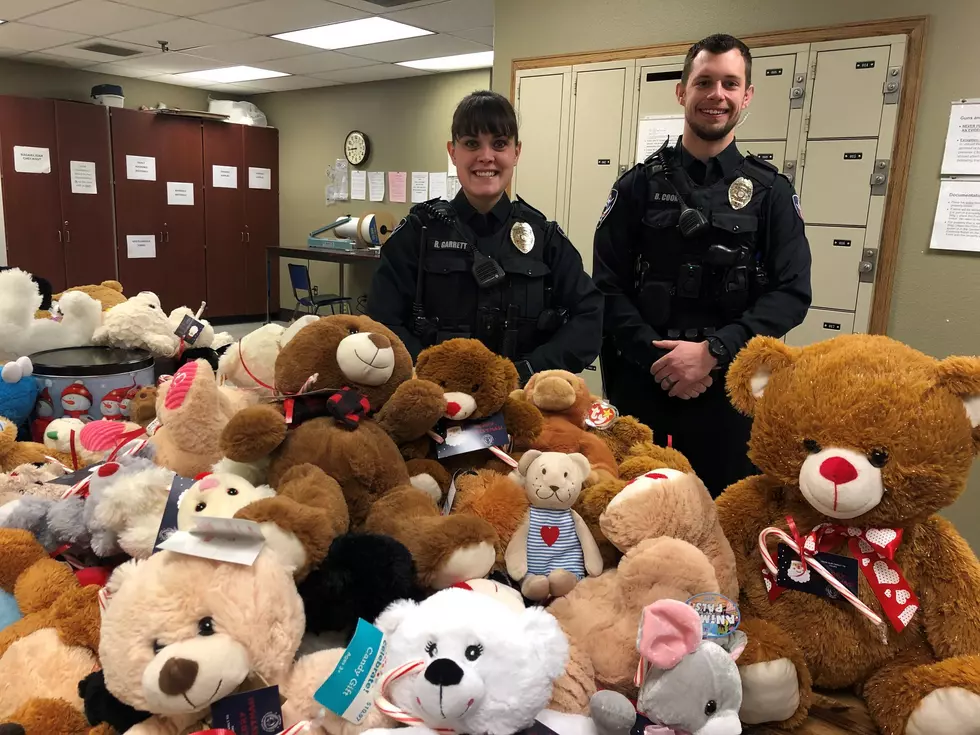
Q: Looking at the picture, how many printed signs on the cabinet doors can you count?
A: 7